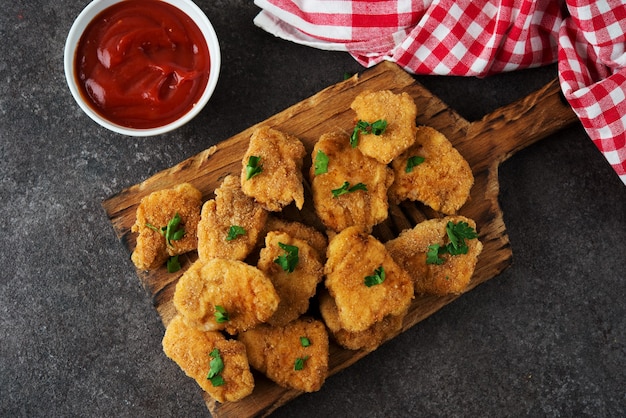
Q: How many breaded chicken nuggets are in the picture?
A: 14